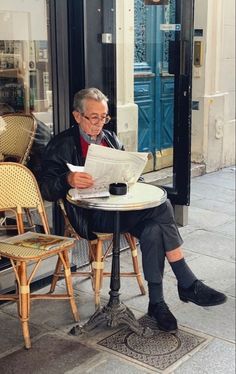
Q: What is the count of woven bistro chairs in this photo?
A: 3